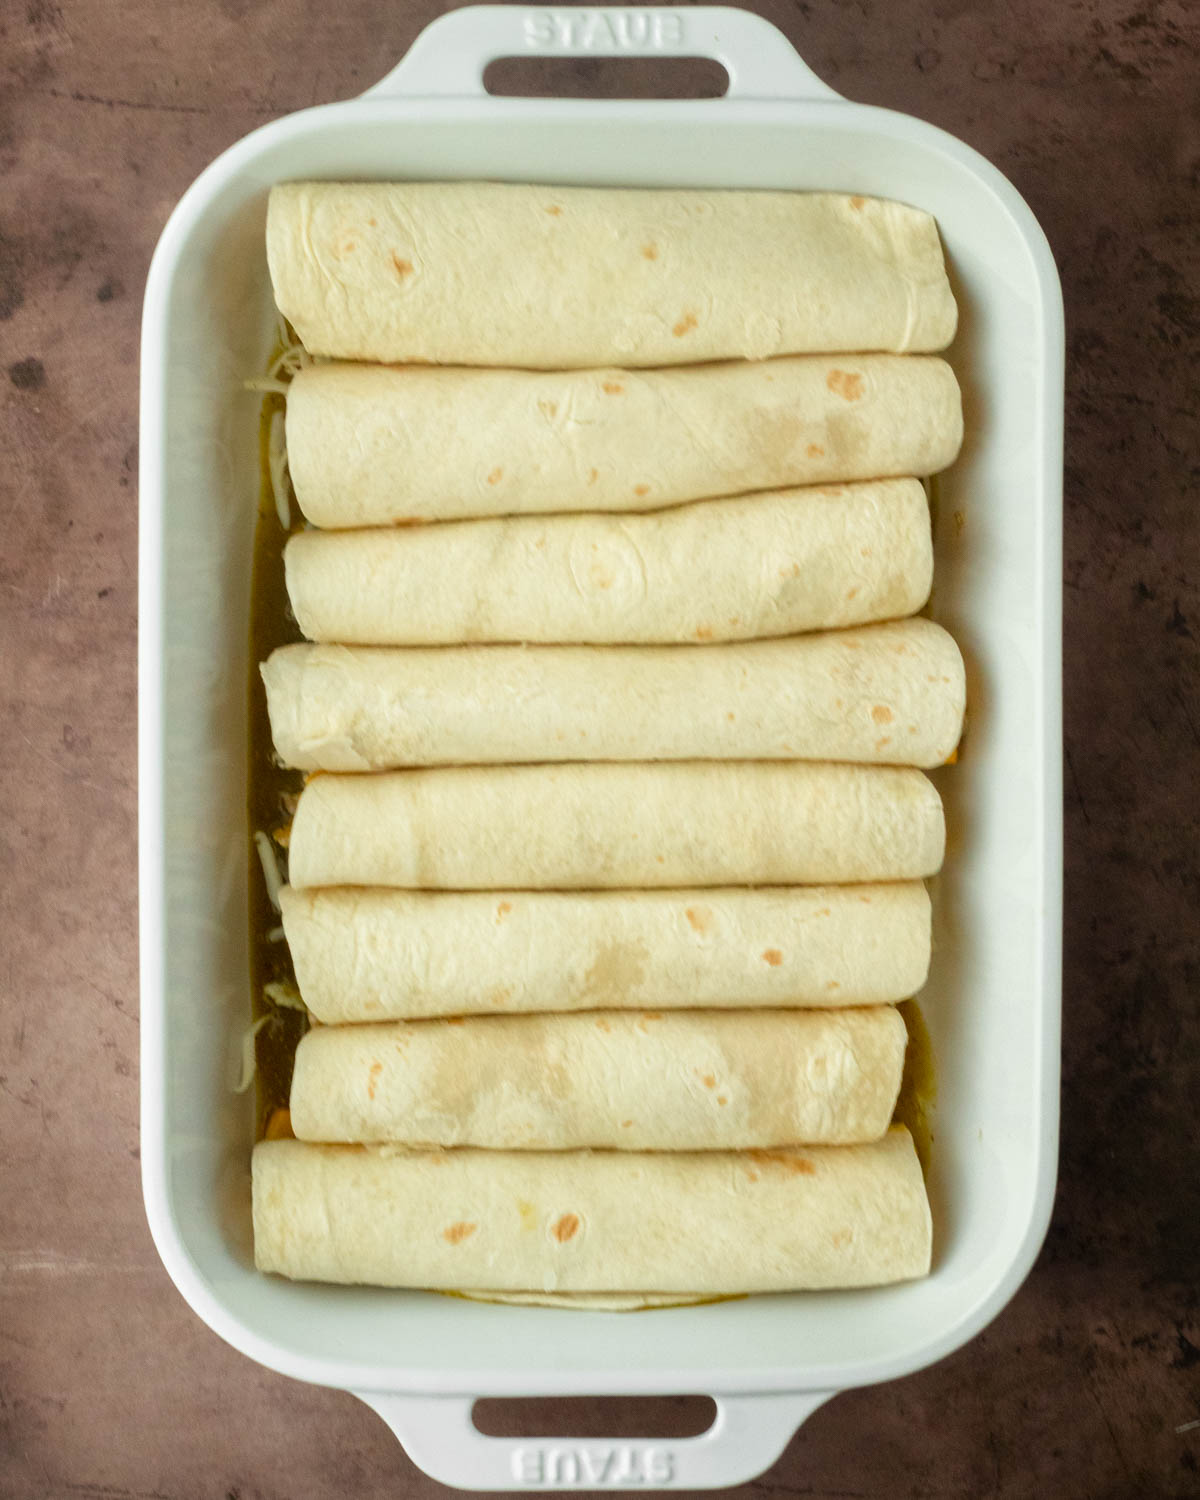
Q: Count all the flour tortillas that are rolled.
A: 8